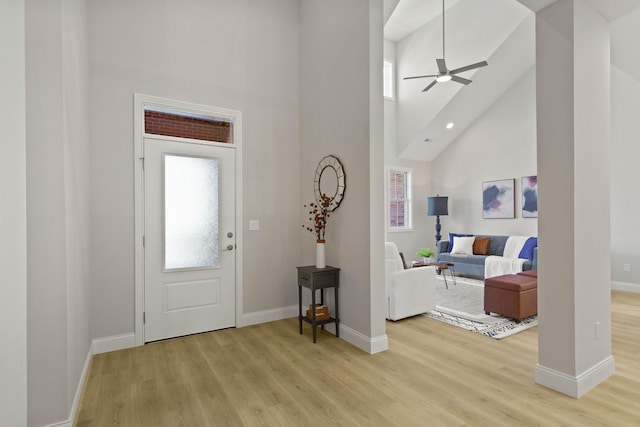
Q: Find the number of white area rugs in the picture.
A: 1